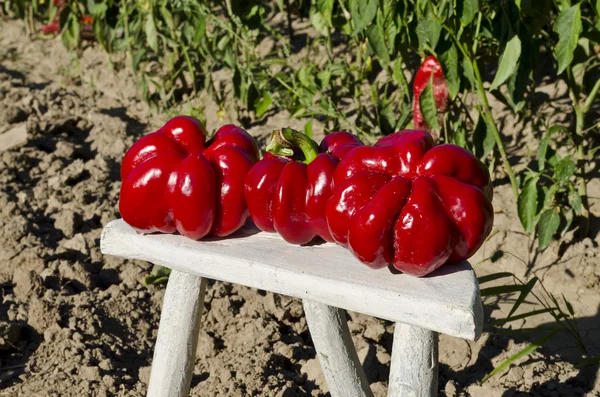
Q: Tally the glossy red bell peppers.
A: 3